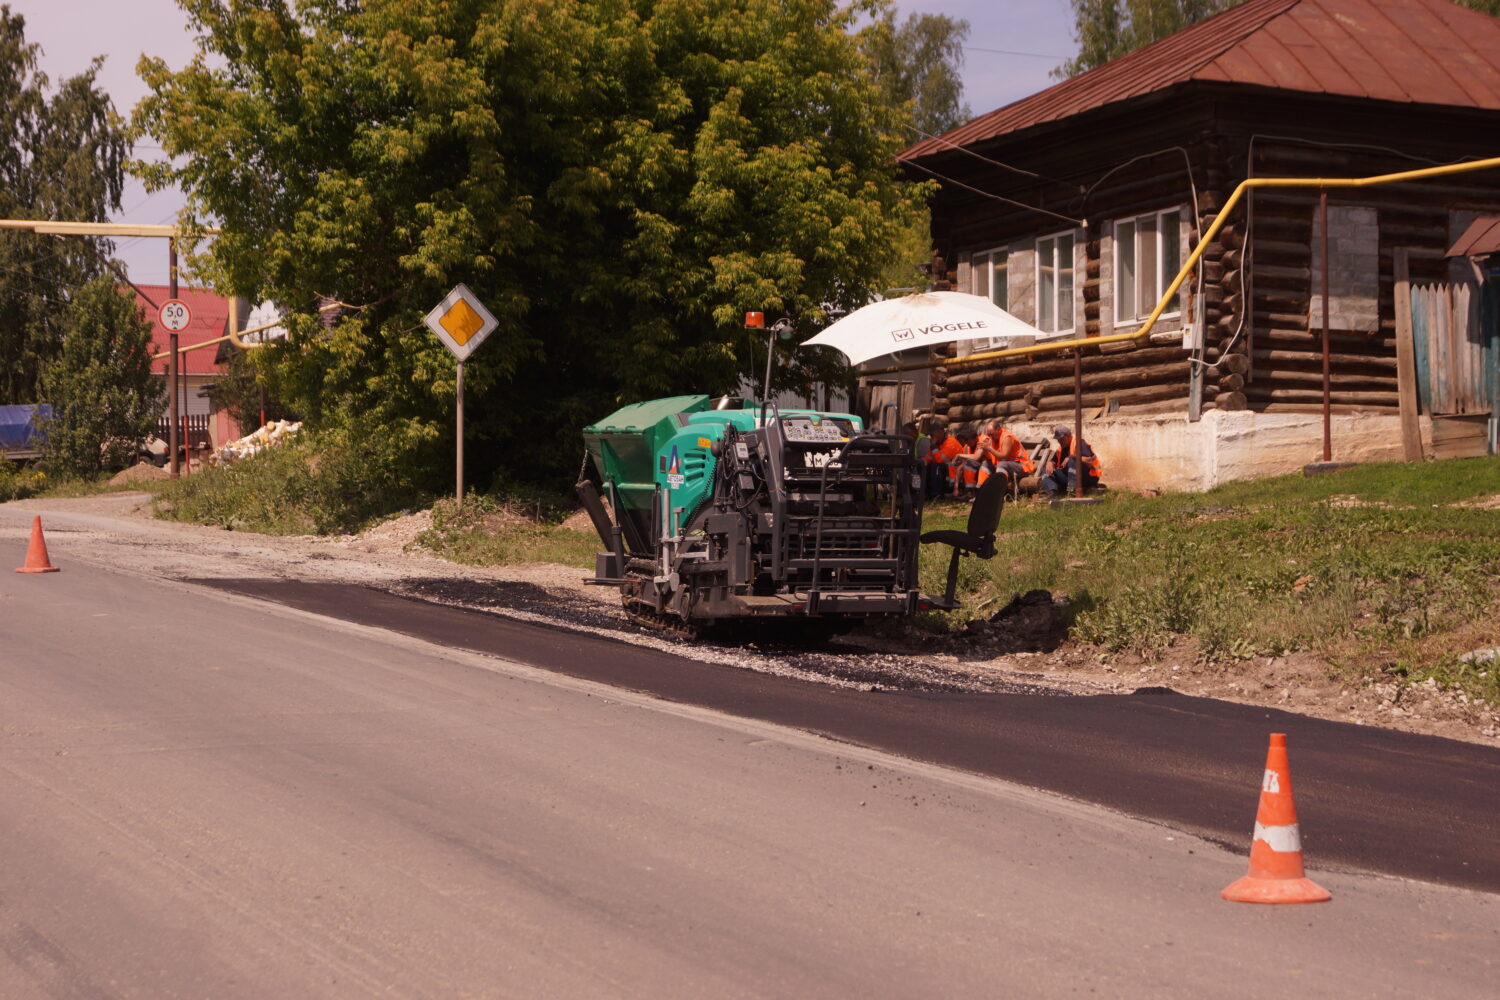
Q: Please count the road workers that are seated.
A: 5